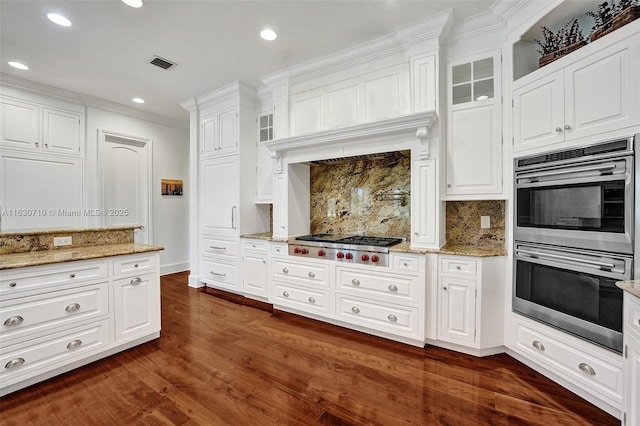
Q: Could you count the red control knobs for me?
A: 7